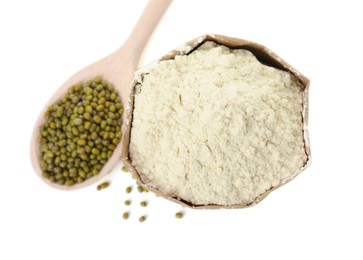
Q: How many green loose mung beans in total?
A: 11